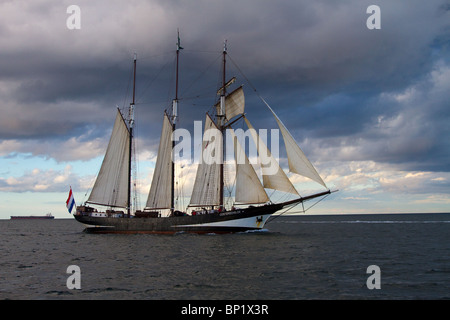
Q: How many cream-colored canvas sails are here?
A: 7